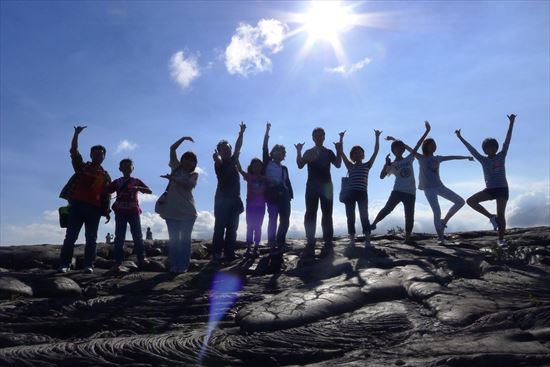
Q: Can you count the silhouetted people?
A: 11